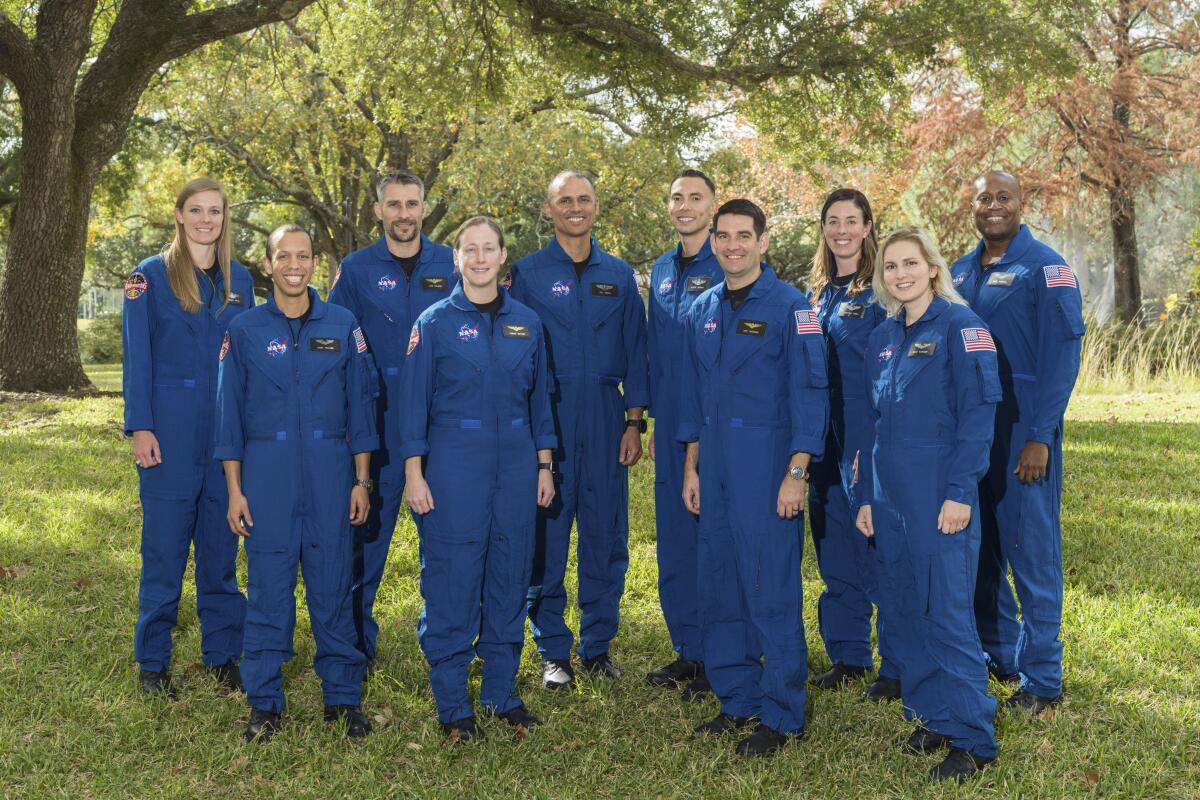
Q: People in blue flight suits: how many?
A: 10